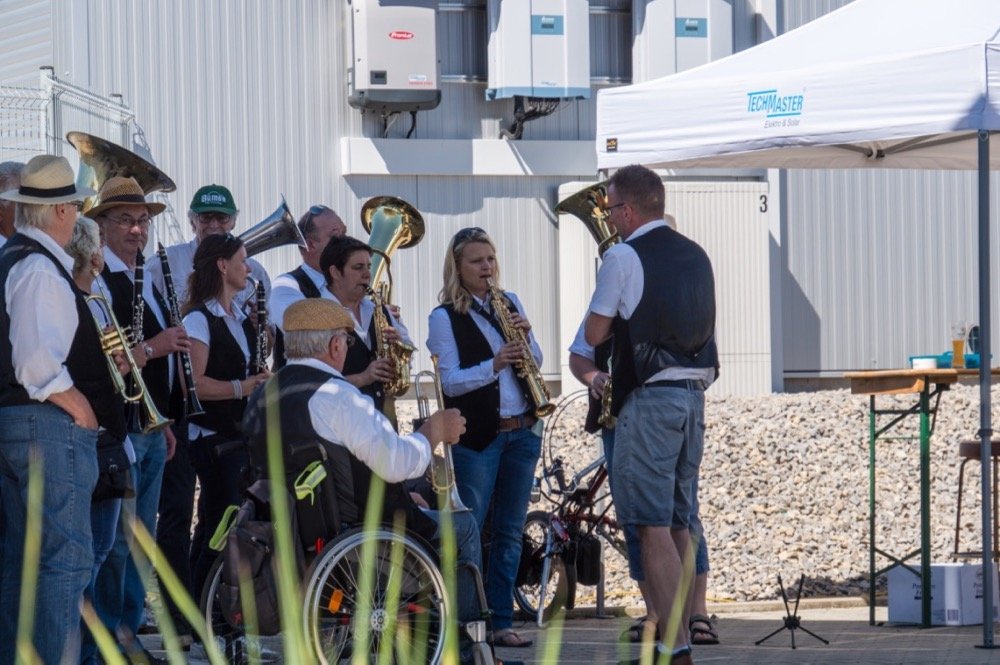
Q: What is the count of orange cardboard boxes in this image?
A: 0